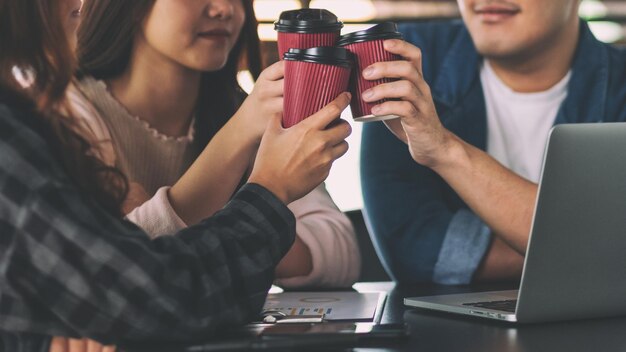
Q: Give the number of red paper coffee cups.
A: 3